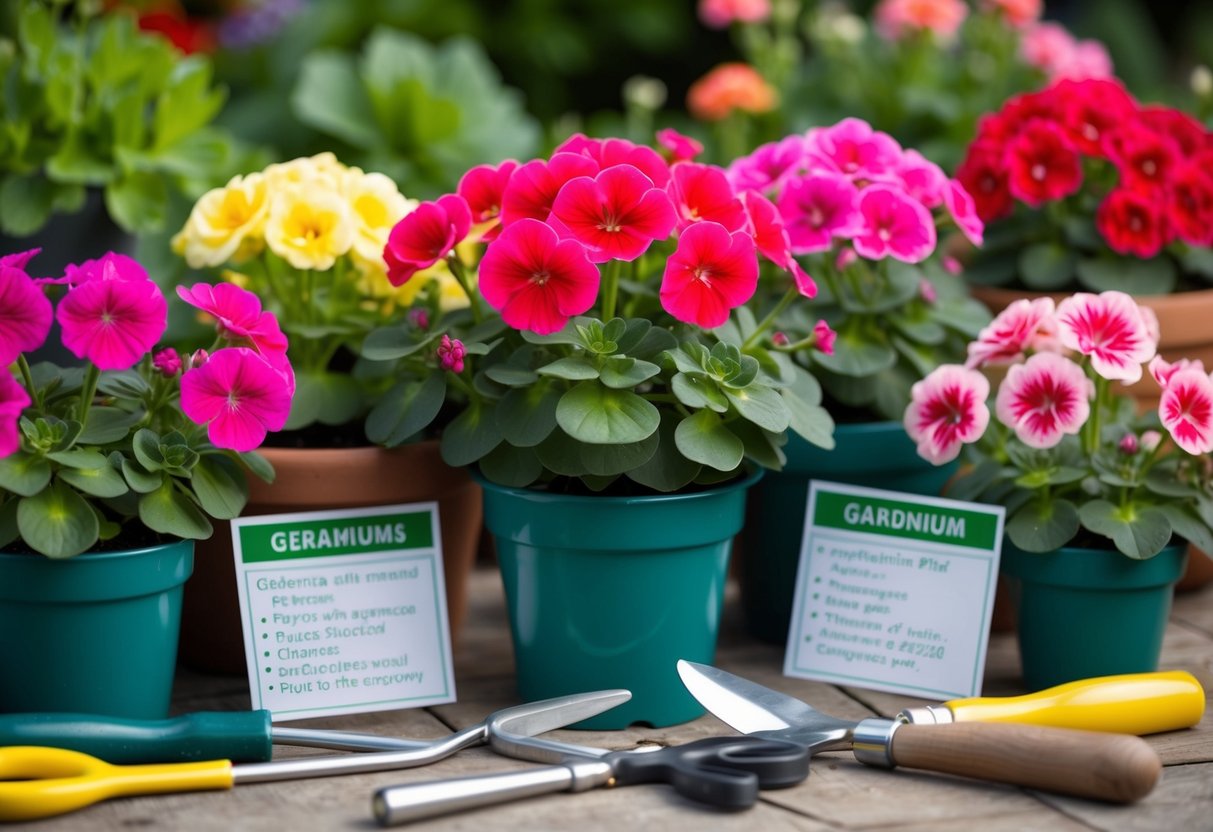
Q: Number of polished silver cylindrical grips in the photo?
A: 1